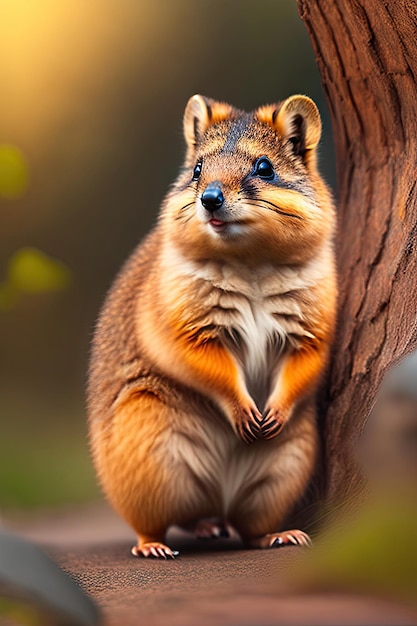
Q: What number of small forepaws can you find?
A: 2